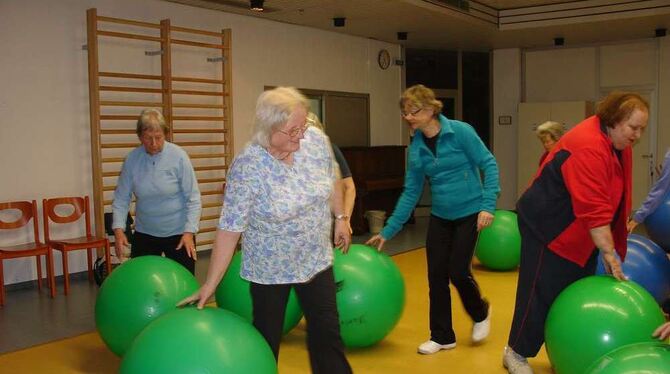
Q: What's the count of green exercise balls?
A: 7